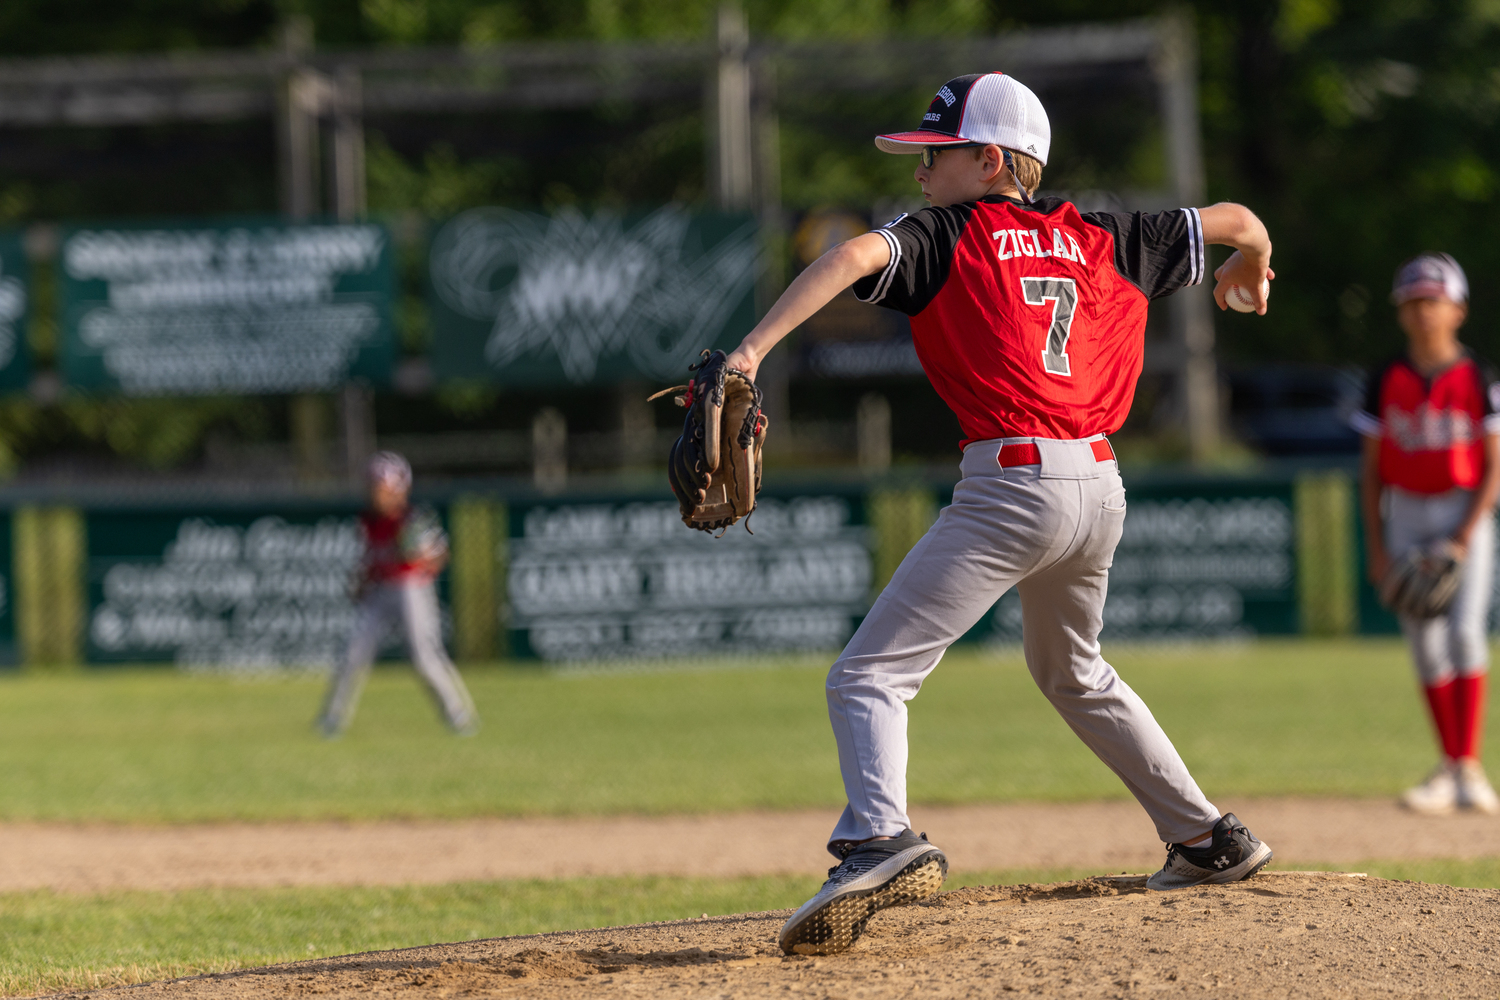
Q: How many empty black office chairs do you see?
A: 0